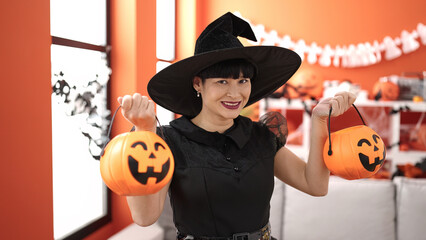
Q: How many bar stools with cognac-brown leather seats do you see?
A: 0